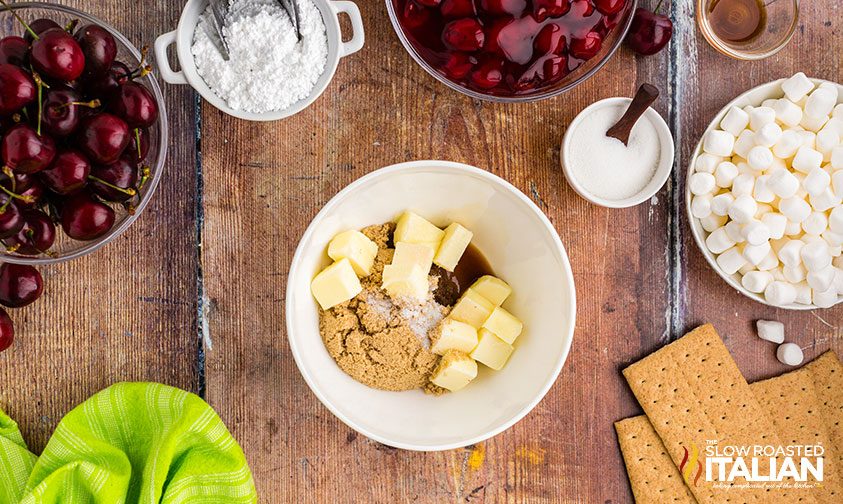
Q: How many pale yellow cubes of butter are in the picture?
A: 12